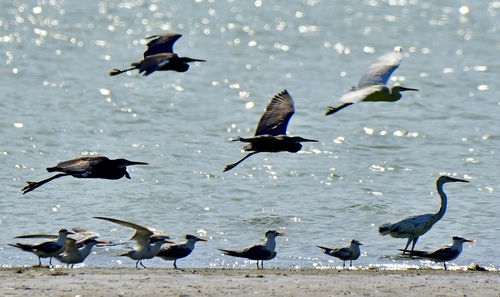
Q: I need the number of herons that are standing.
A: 1